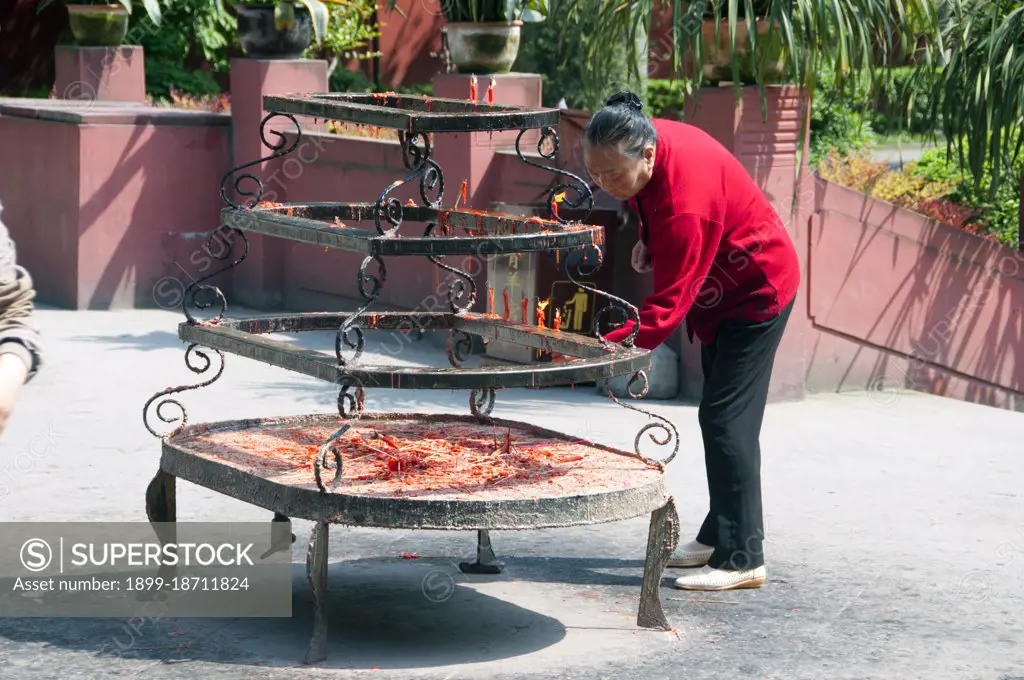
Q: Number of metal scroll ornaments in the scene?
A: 12